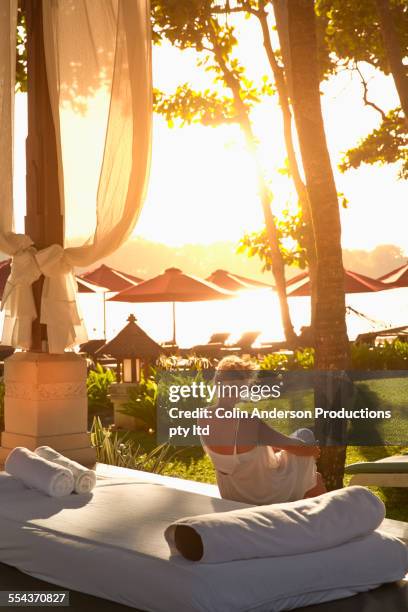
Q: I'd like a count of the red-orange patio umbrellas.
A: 6